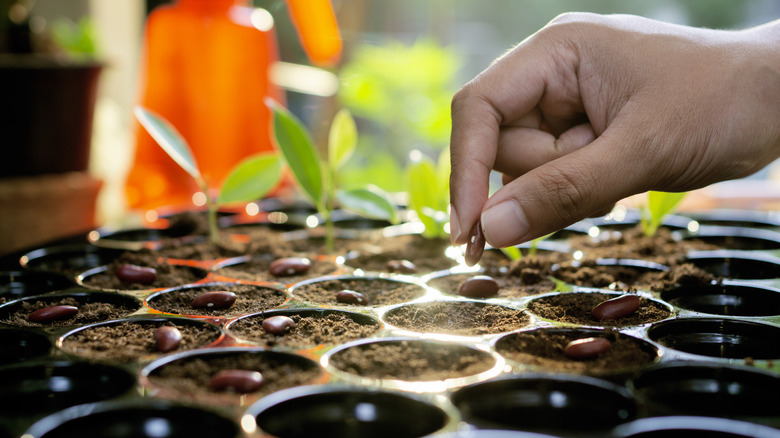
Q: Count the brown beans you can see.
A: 13